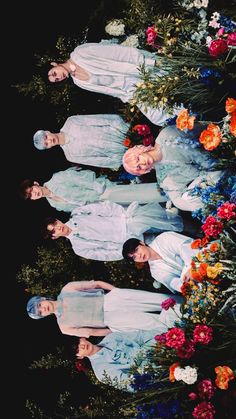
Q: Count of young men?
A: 8